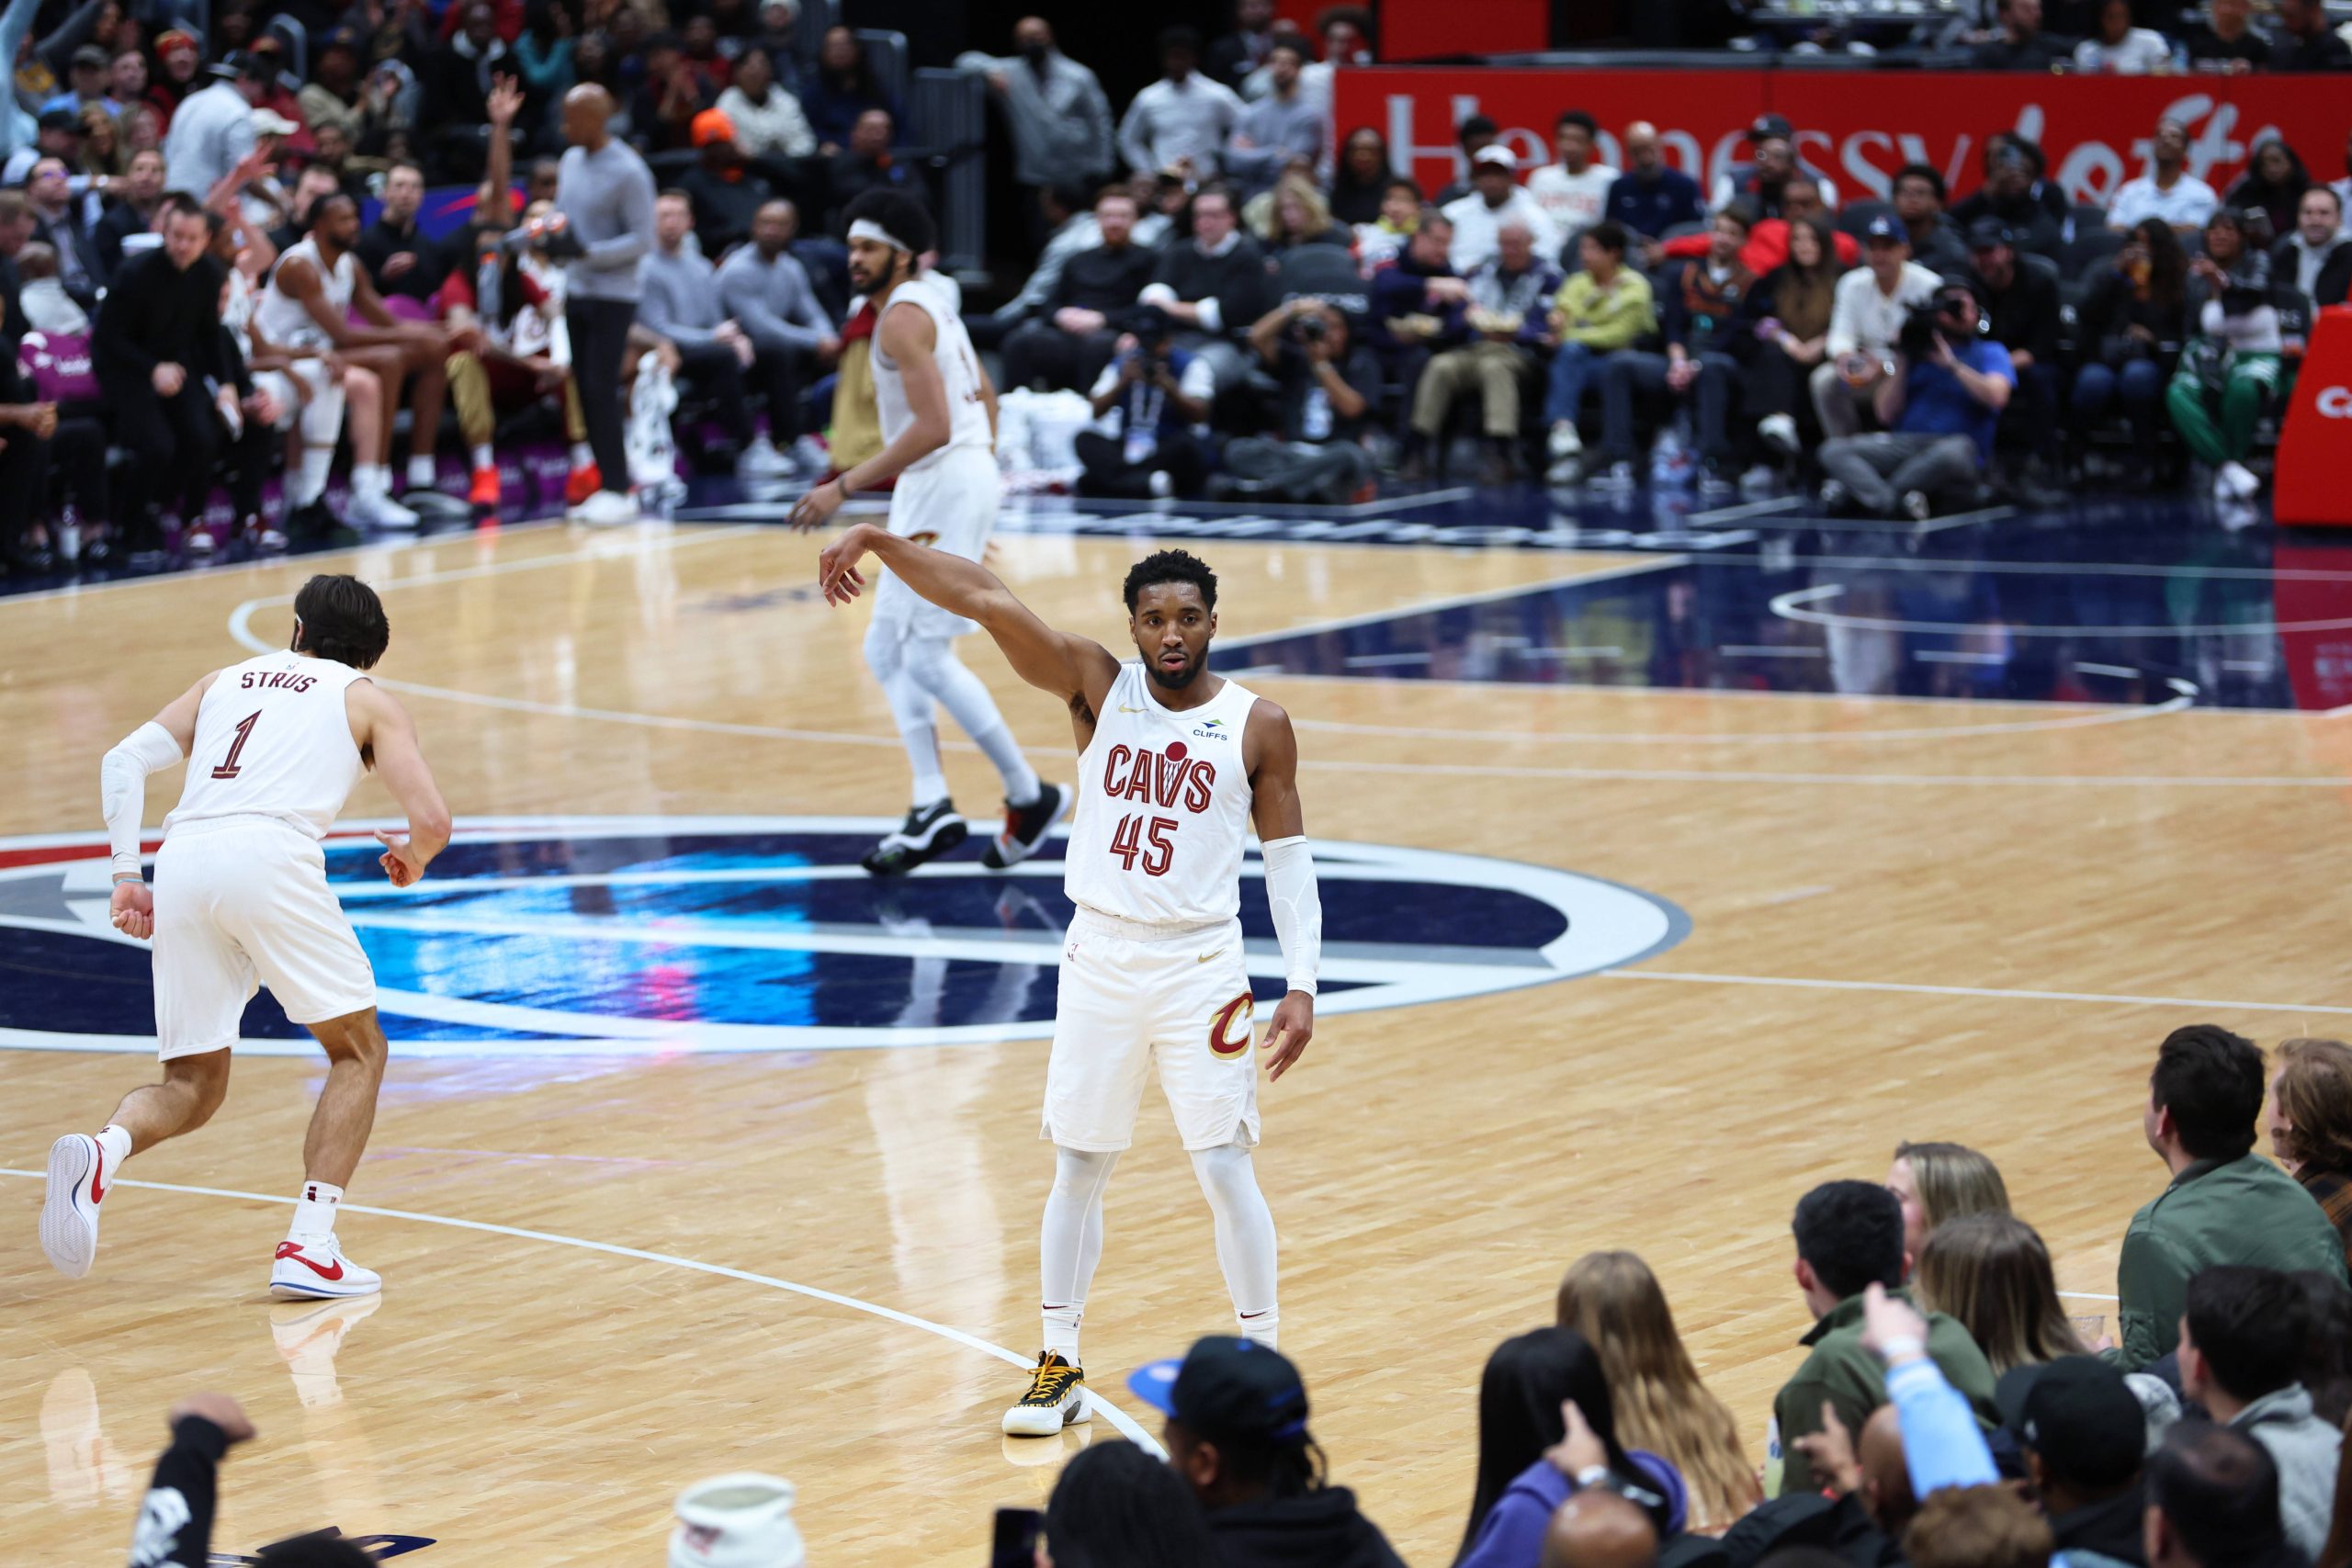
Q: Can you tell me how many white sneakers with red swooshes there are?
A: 2